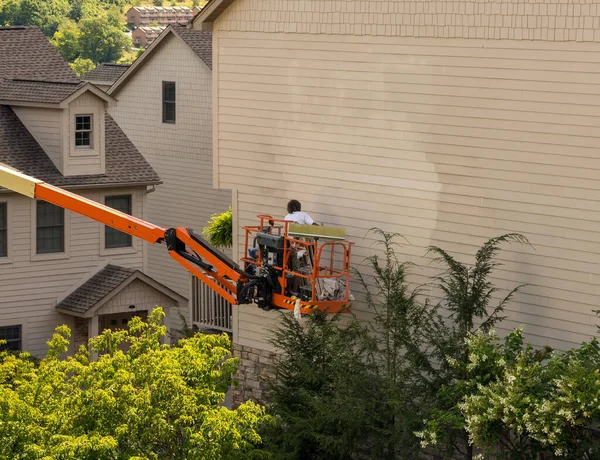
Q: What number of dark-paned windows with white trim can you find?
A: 6